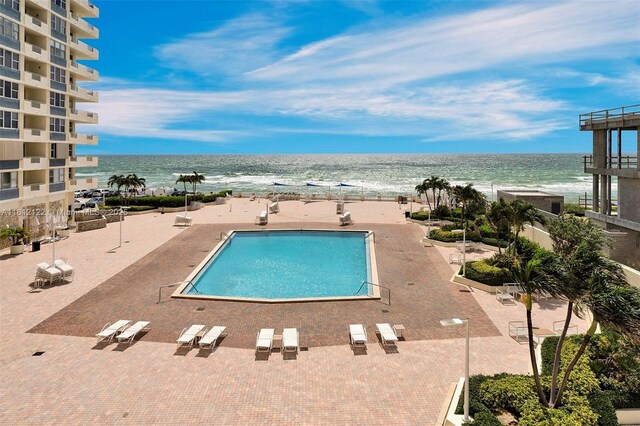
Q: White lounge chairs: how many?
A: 8